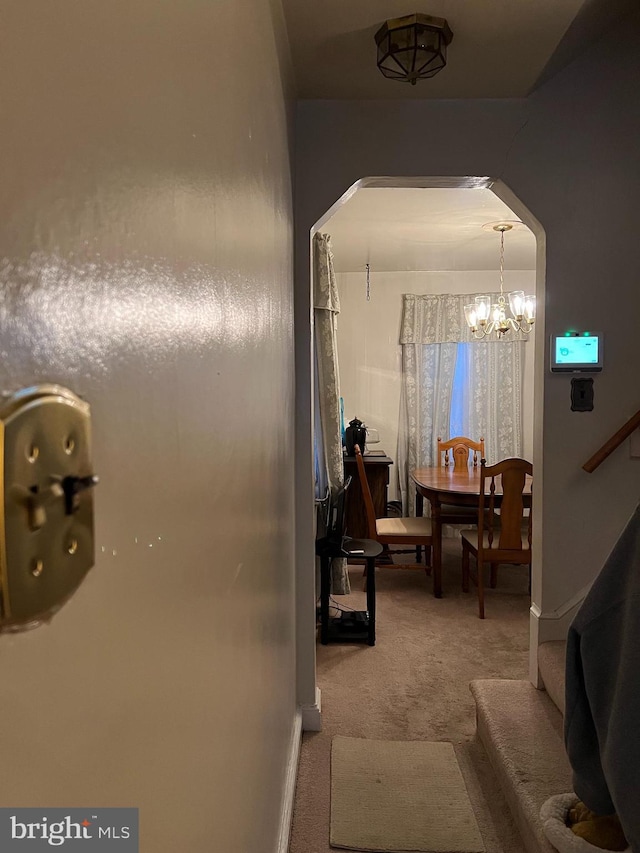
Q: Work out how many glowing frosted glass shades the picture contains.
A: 5